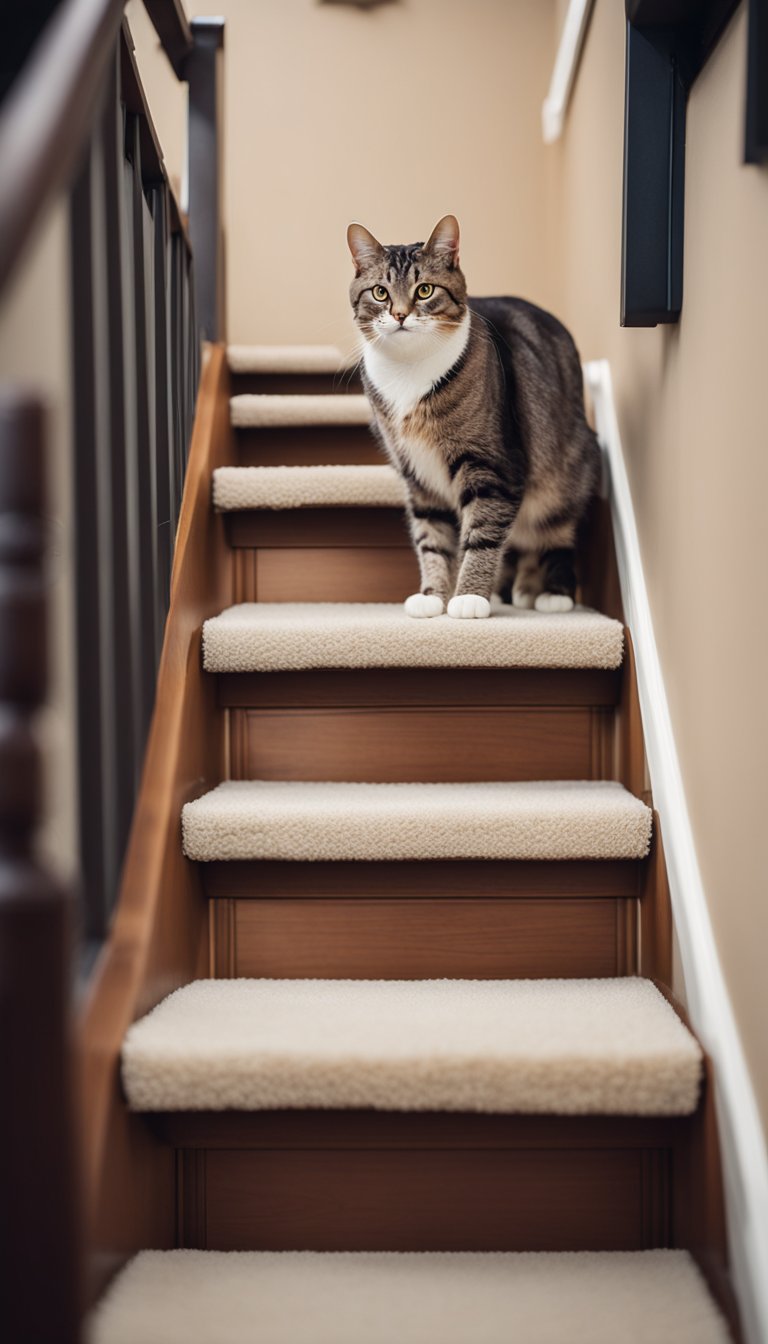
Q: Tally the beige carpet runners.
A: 7